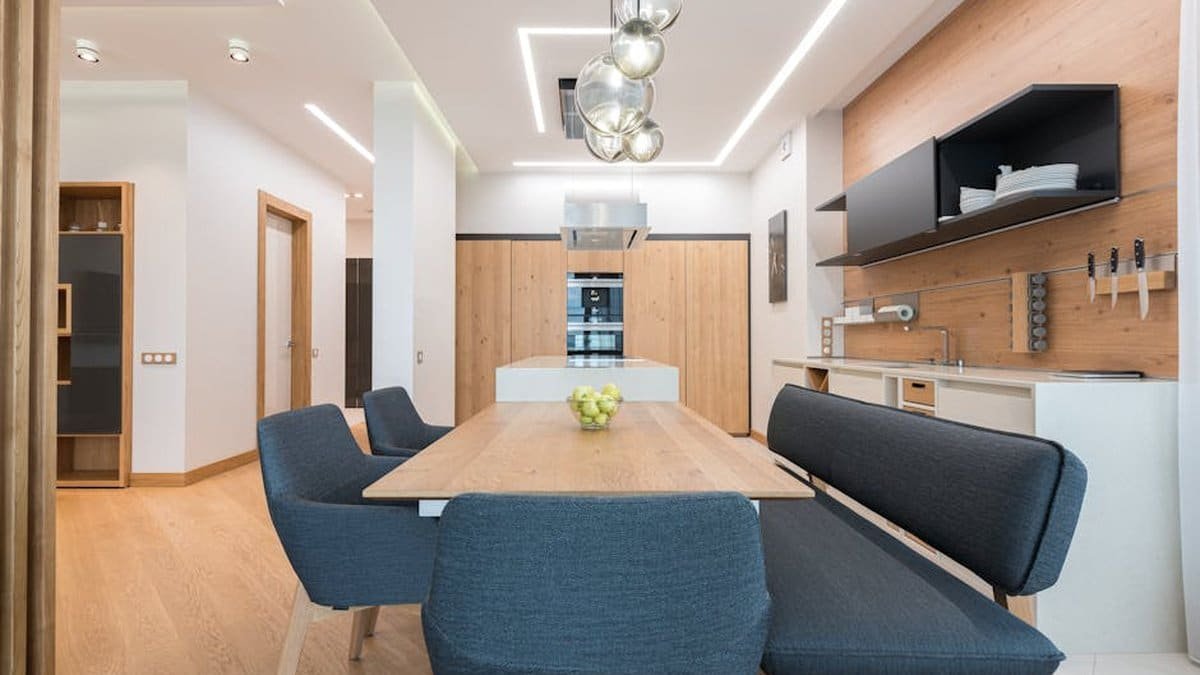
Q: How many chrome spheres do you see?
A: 5